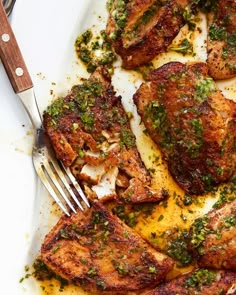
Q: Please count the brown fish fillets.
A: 7